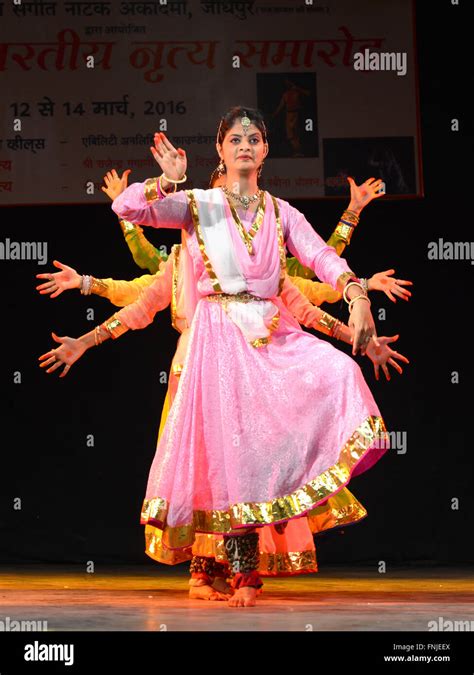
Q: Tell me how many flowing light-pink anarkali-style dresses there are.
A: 1